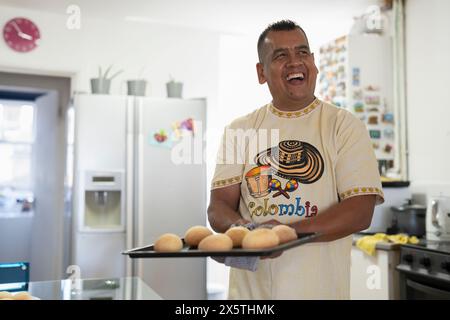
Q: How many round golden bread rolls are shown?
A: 6